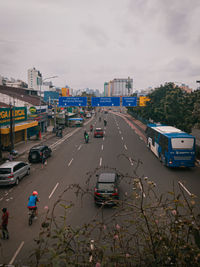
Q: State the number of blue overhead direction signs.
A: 3